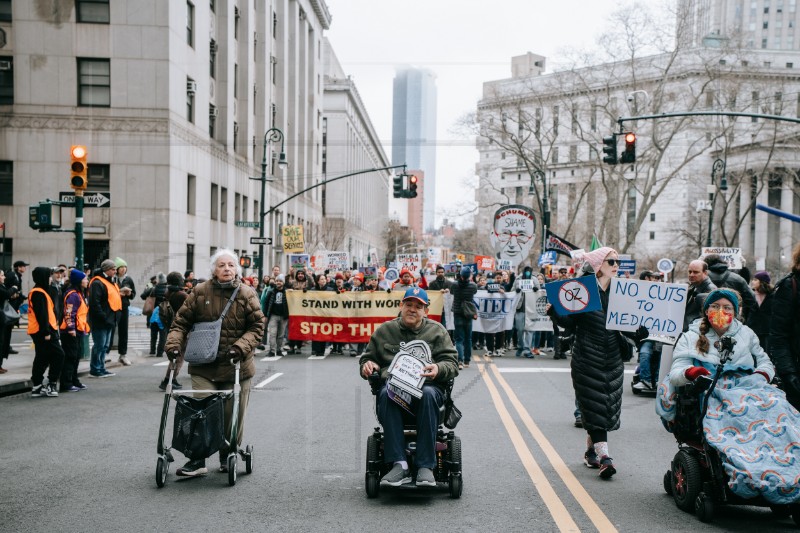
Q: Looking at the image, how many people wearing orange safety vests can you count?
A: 3